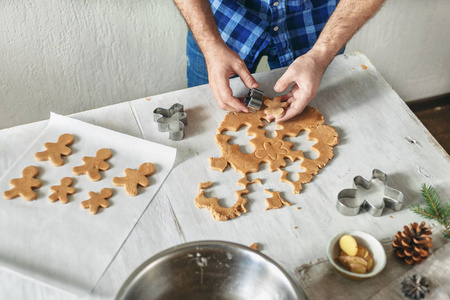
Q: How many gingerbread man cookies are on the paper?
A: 6